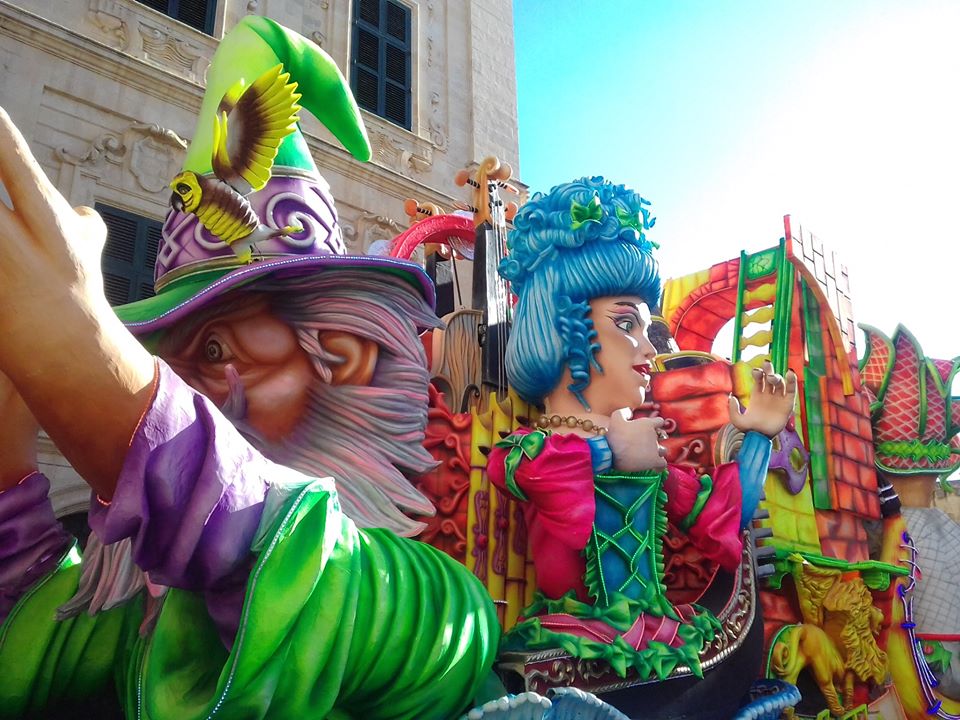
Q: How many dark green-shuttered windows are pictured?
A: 3